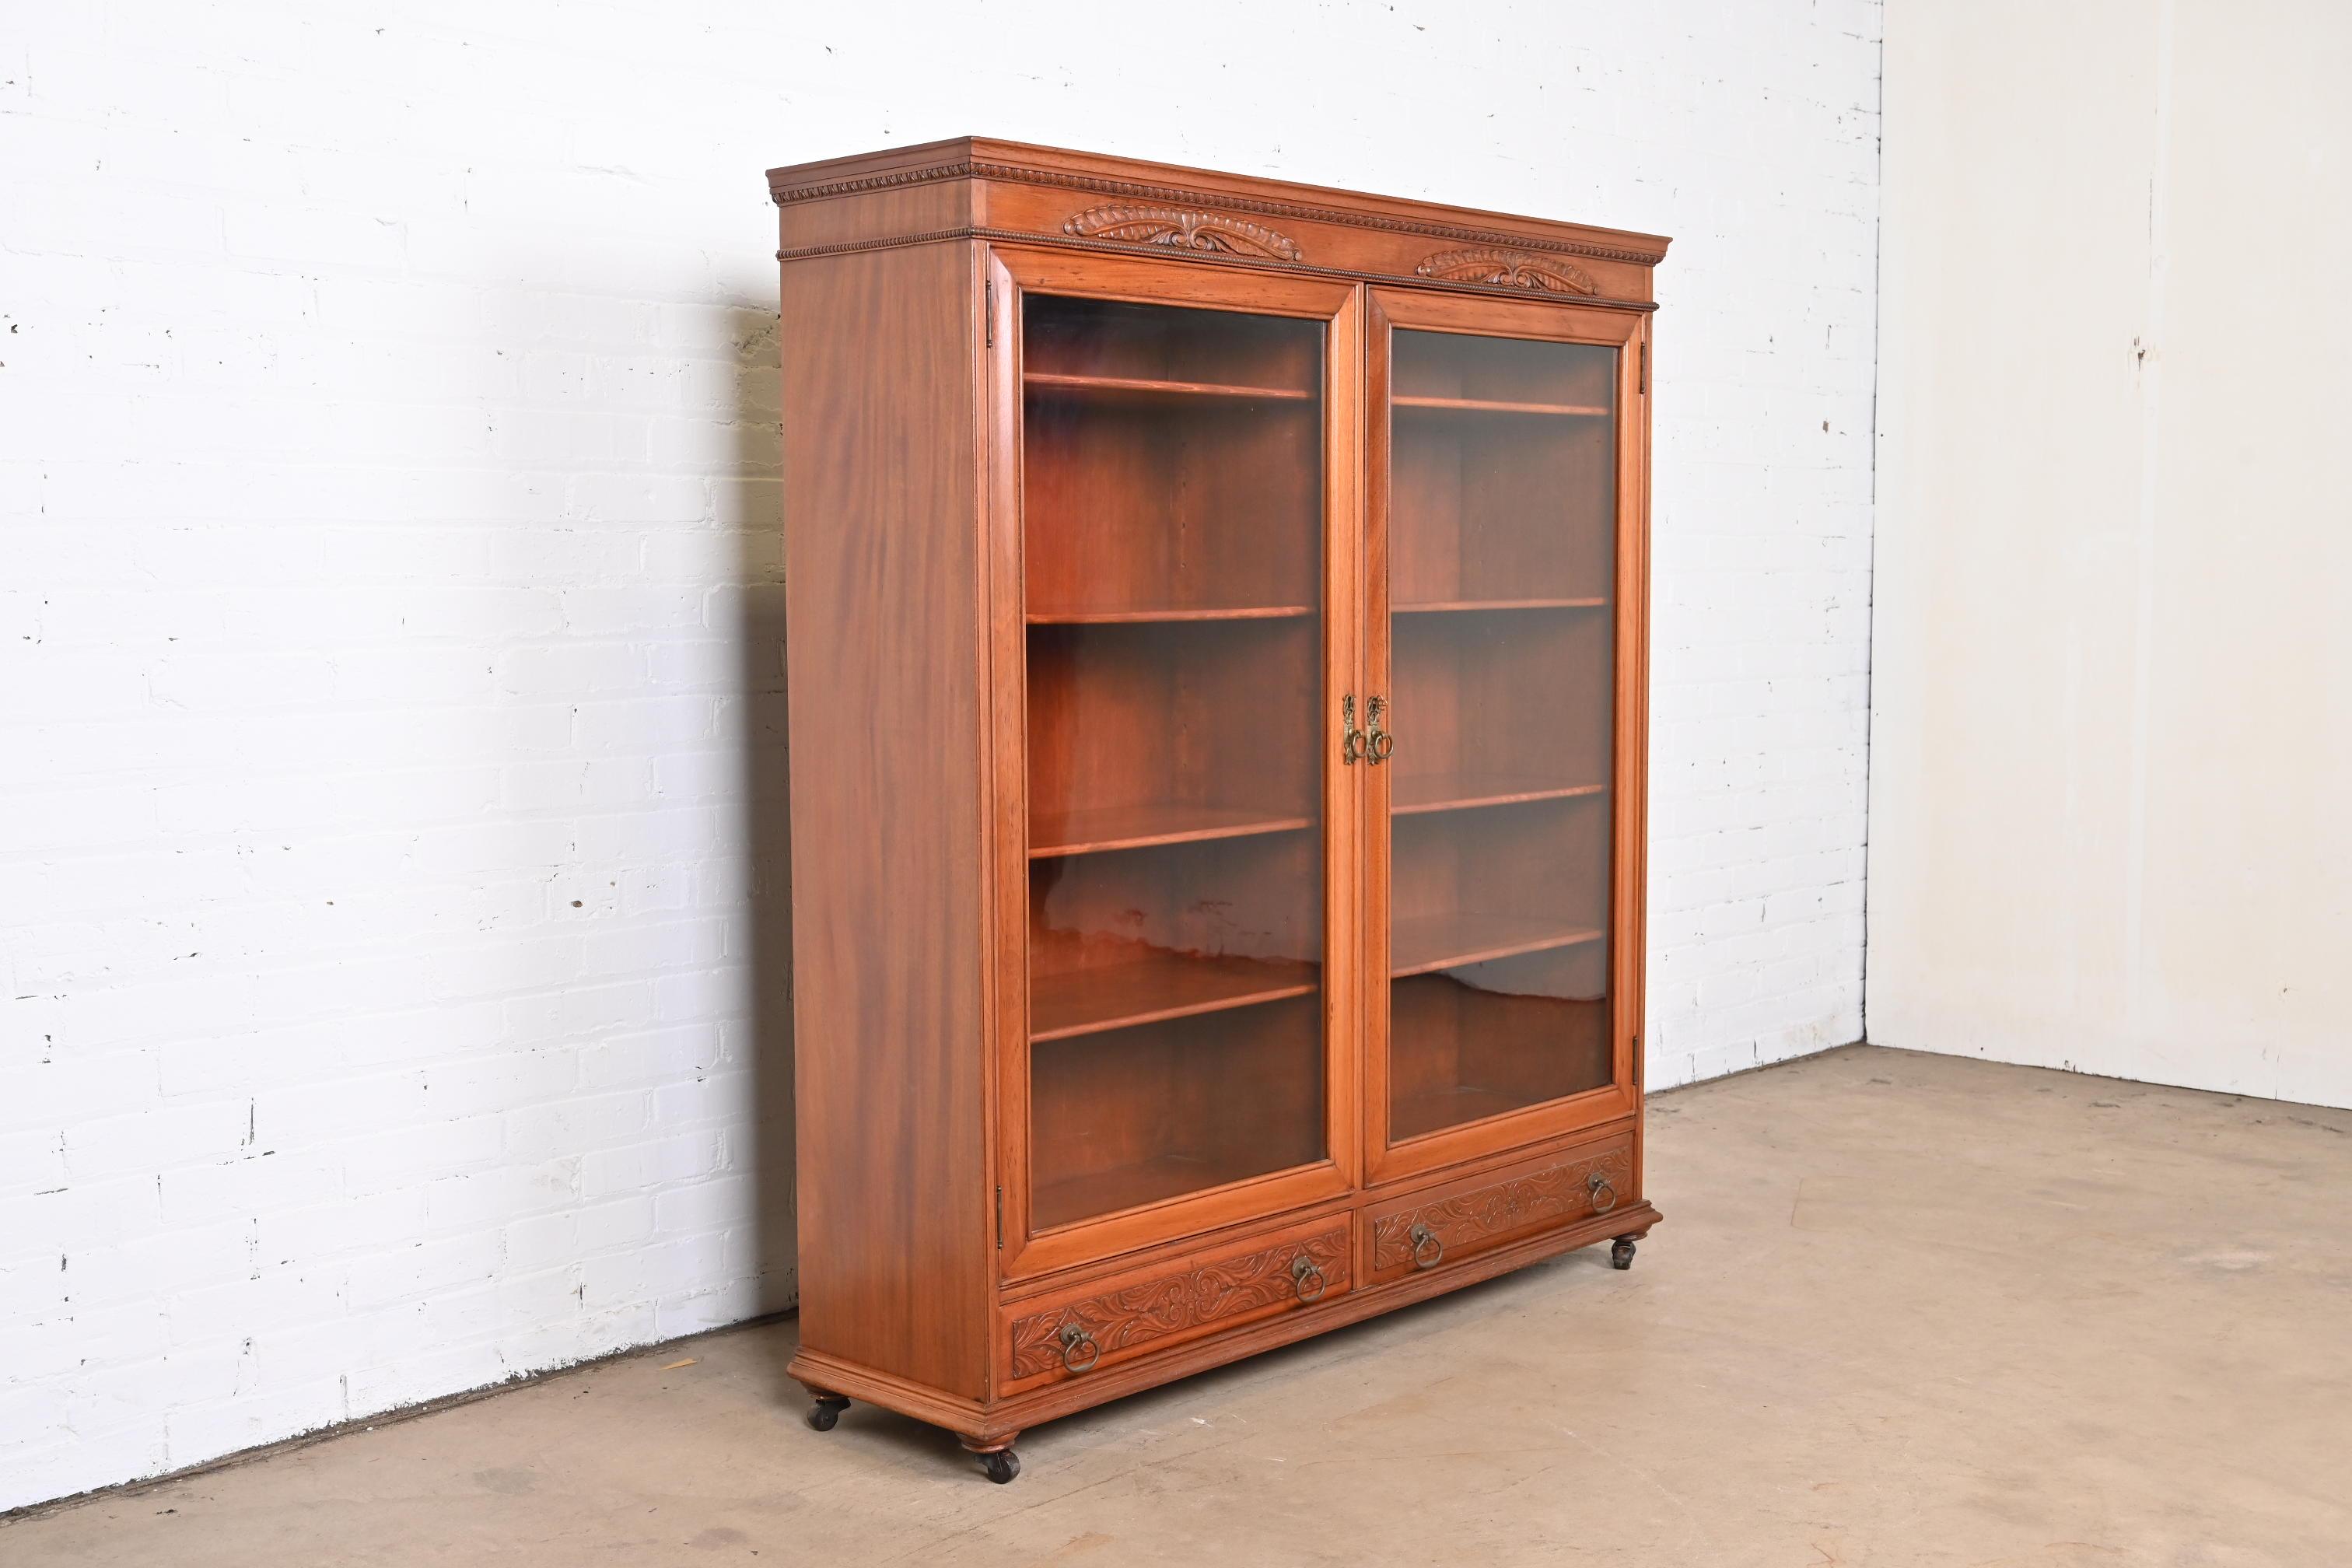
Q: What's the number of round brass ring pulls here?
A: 6